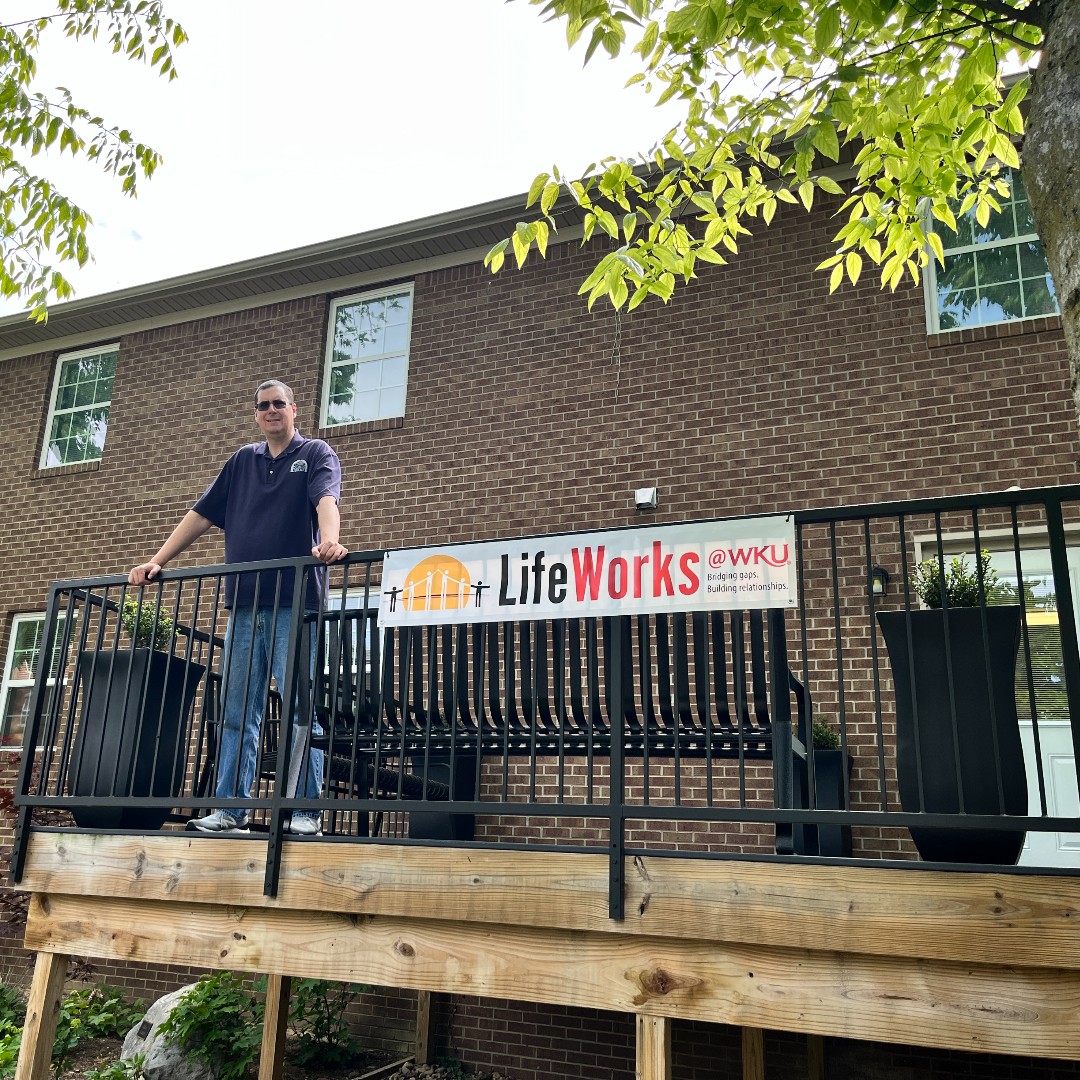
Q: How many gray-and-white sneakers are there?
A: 2